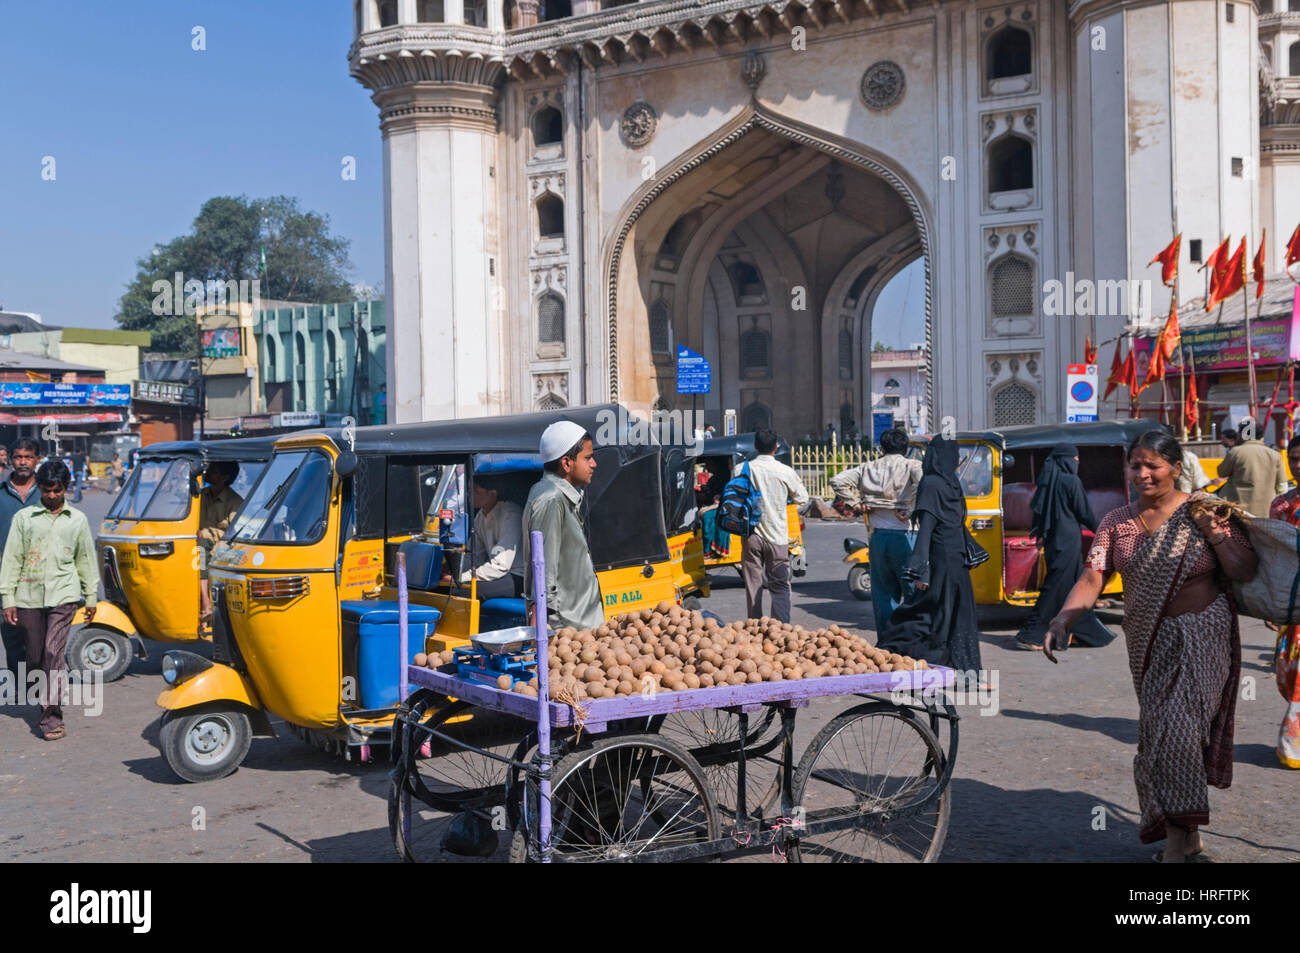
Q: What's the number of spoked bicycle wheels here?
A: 4